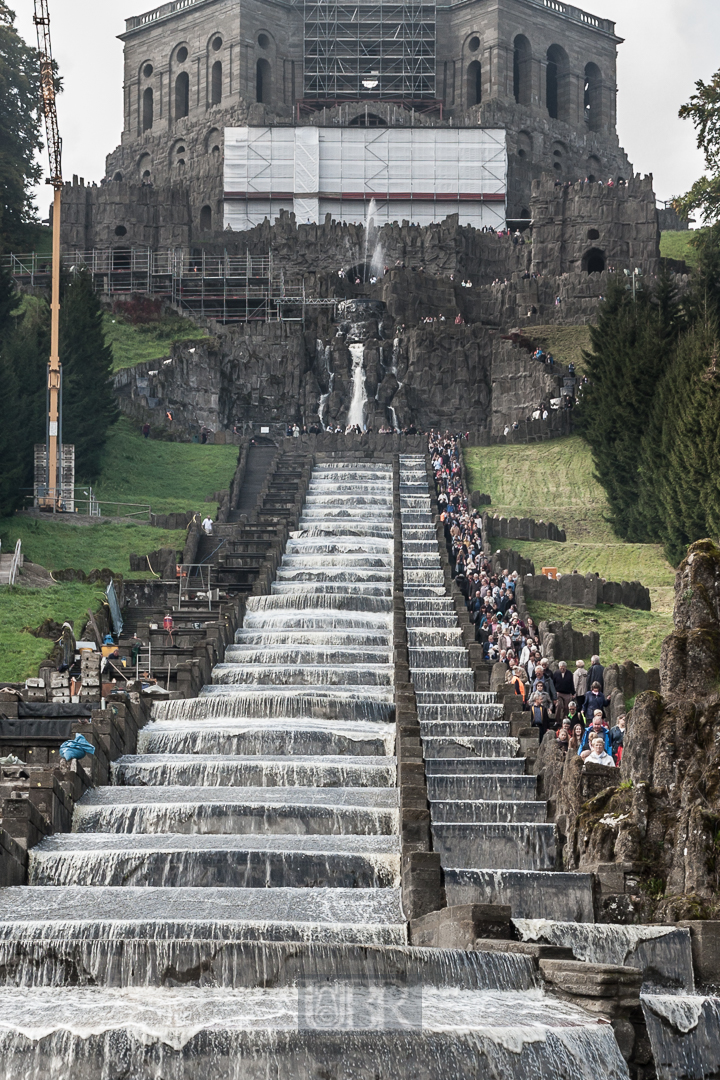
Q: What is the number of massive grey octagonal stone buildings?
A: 1